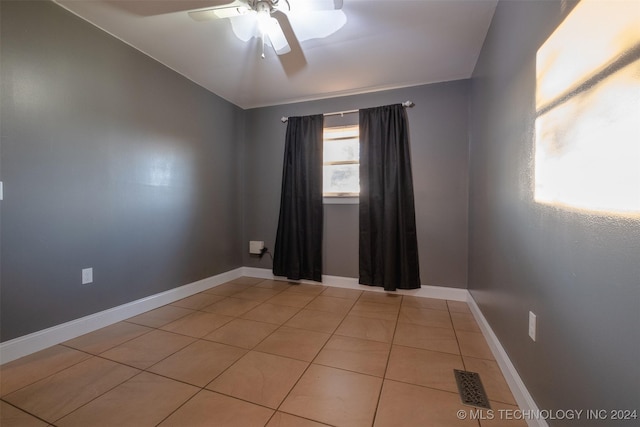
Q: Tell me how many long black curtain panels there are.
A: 2